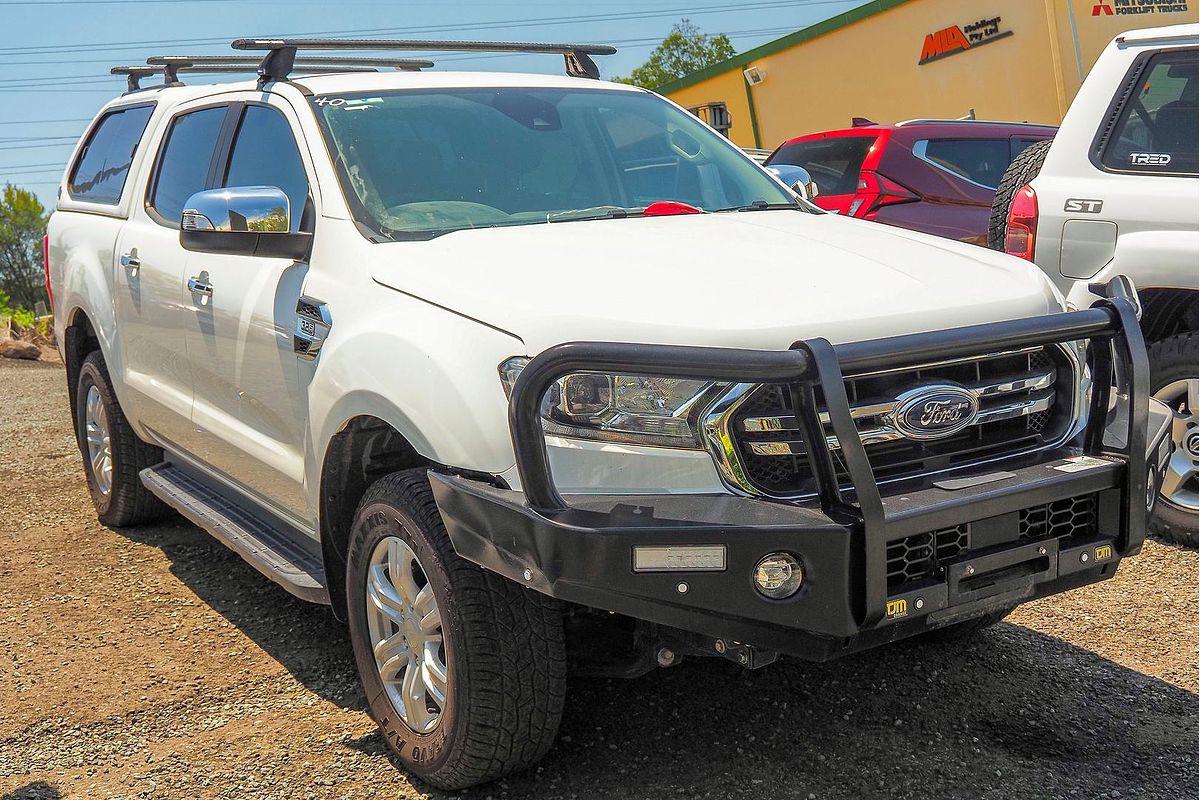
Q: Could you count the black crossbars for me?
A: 3